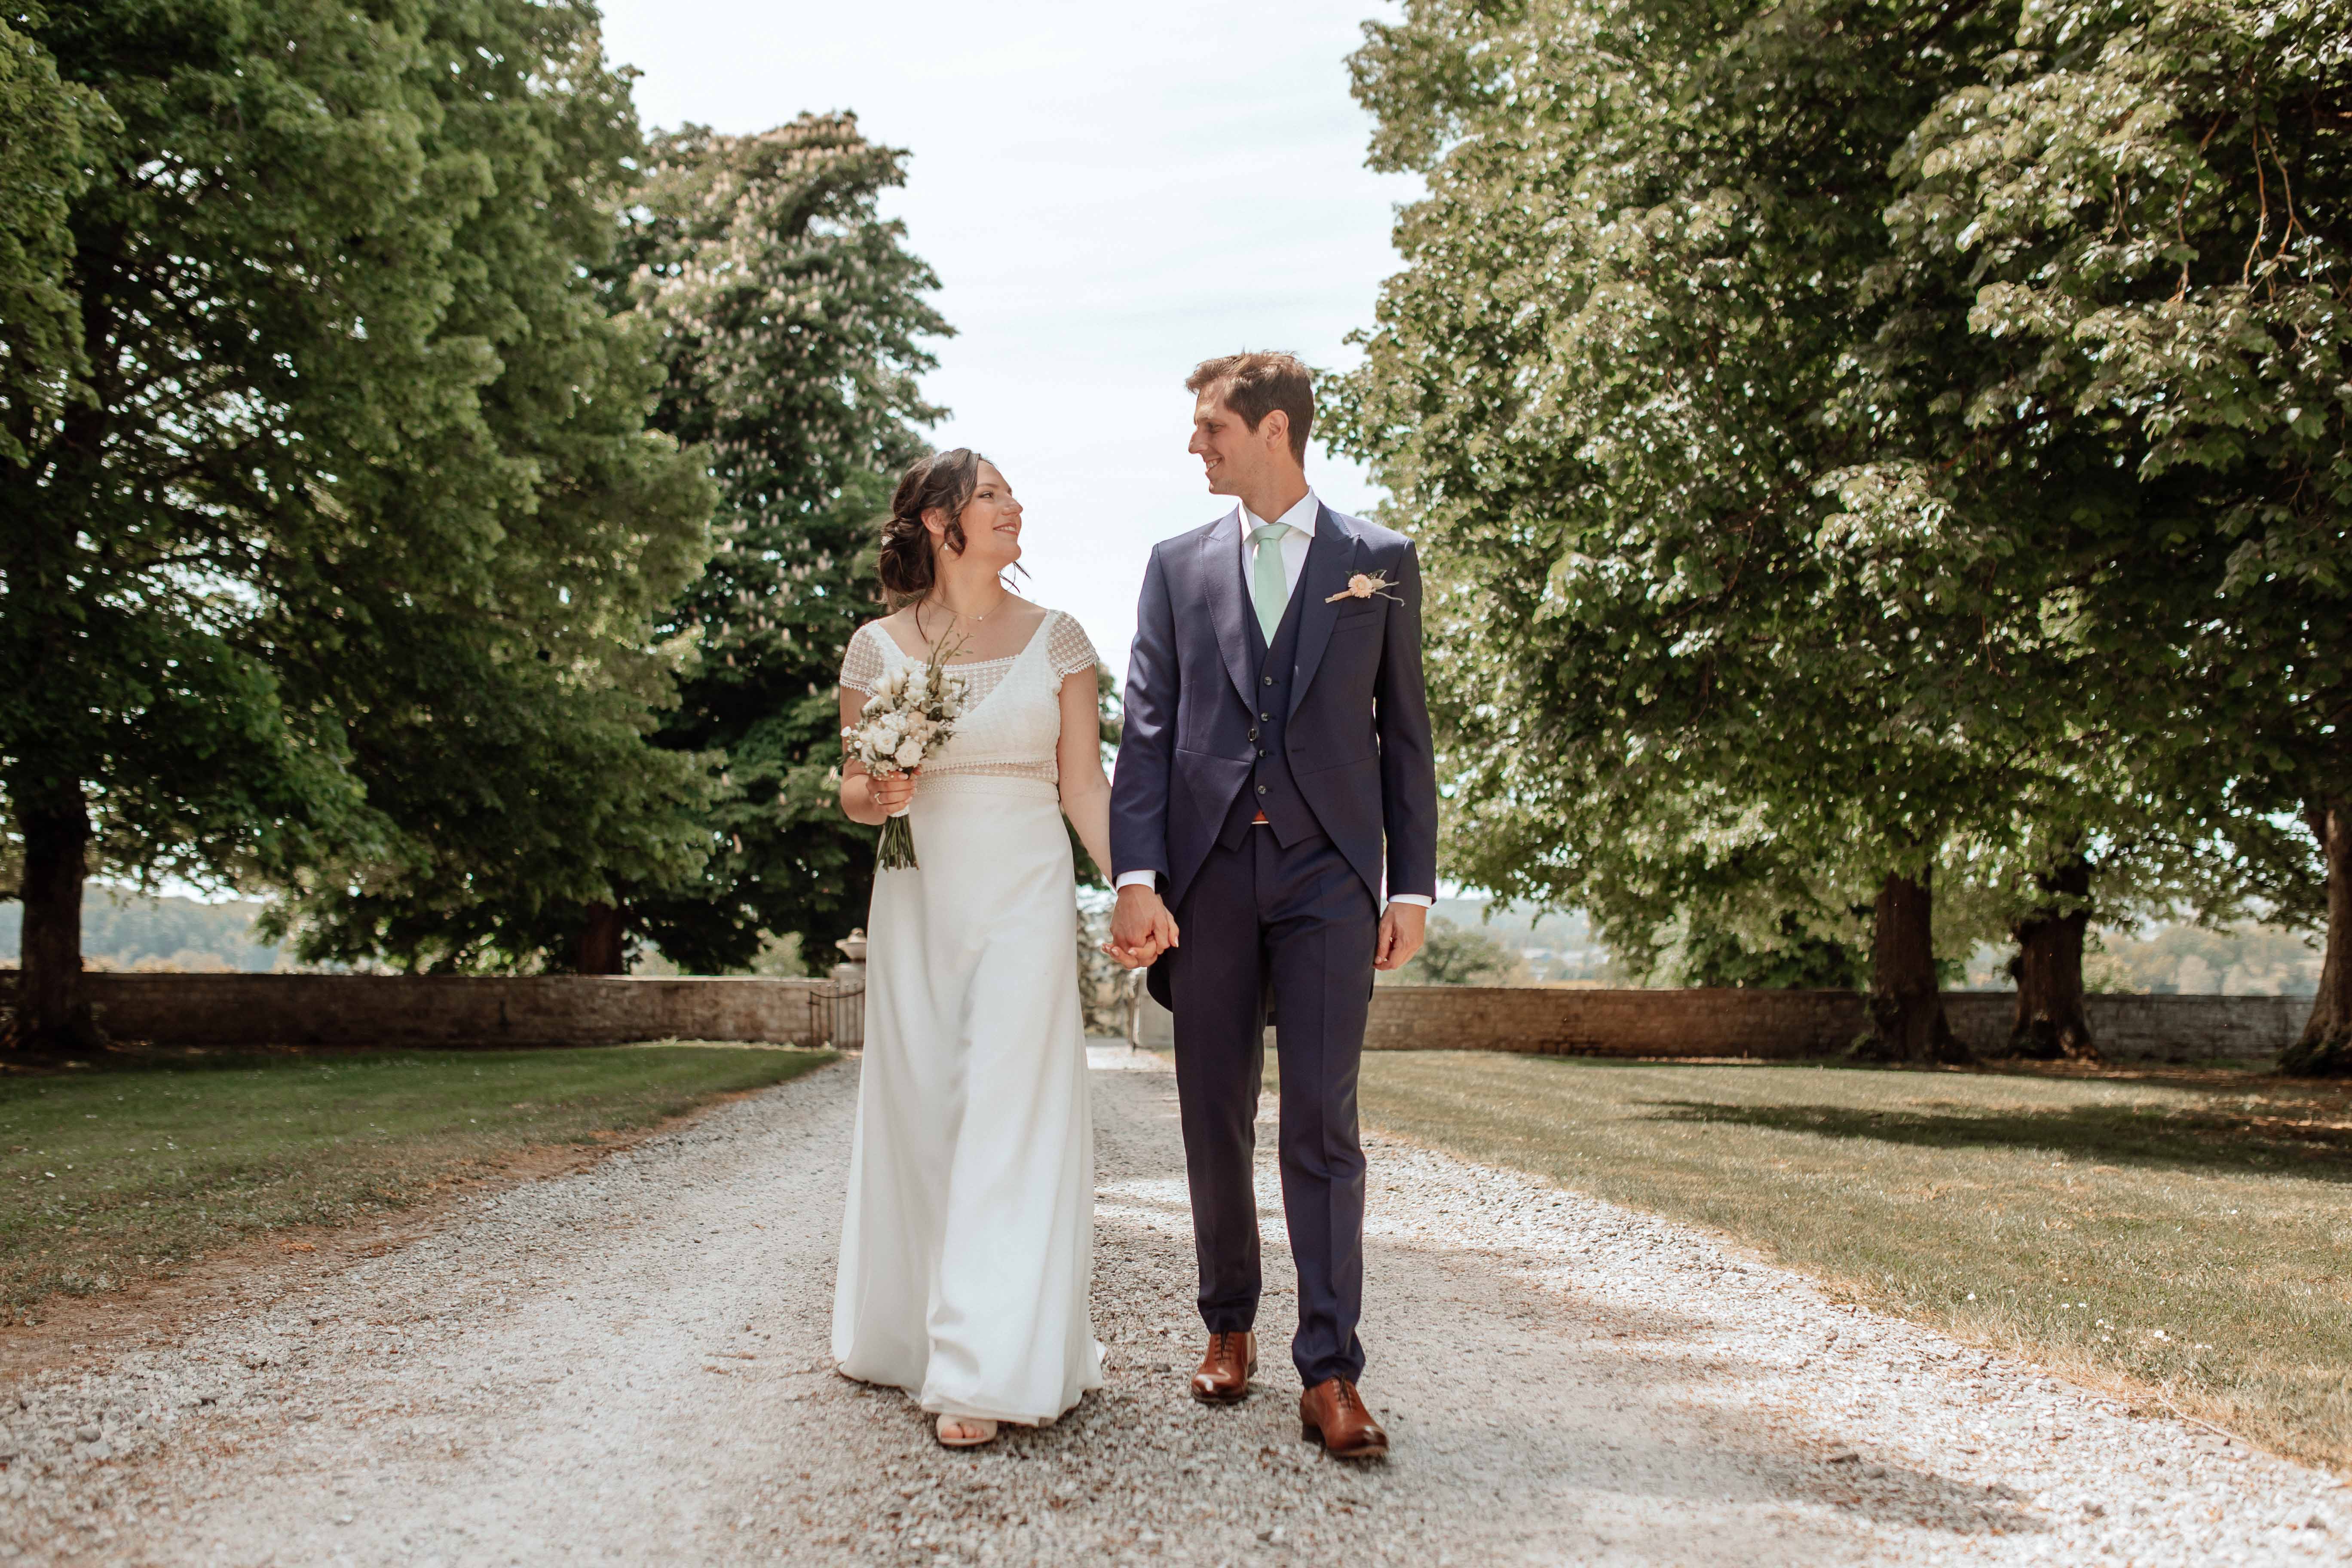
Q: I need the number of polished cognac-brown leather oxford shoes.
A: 2